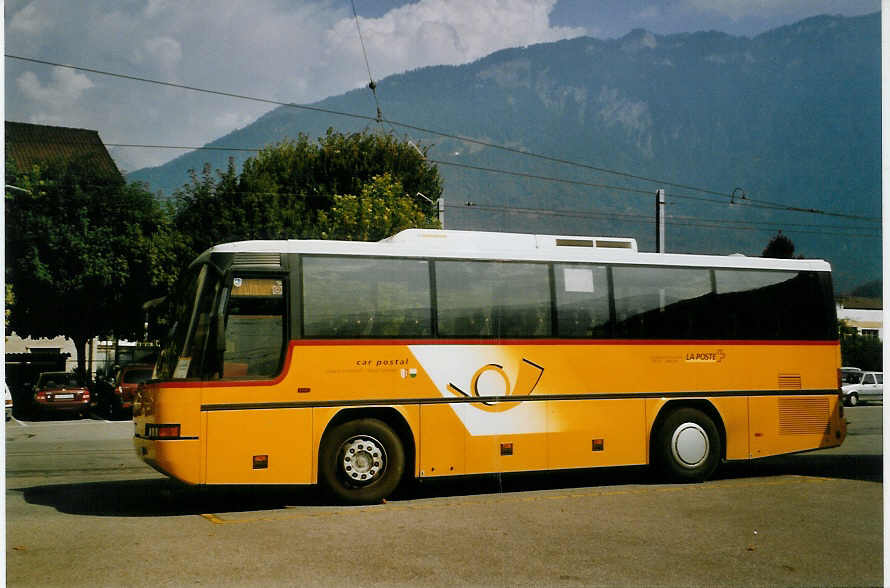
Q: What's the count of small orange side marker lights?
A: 3